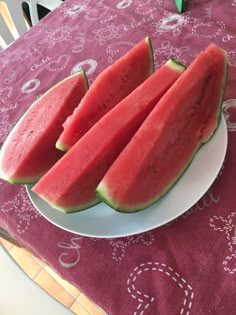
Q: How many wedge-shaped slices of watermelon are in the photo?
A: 4